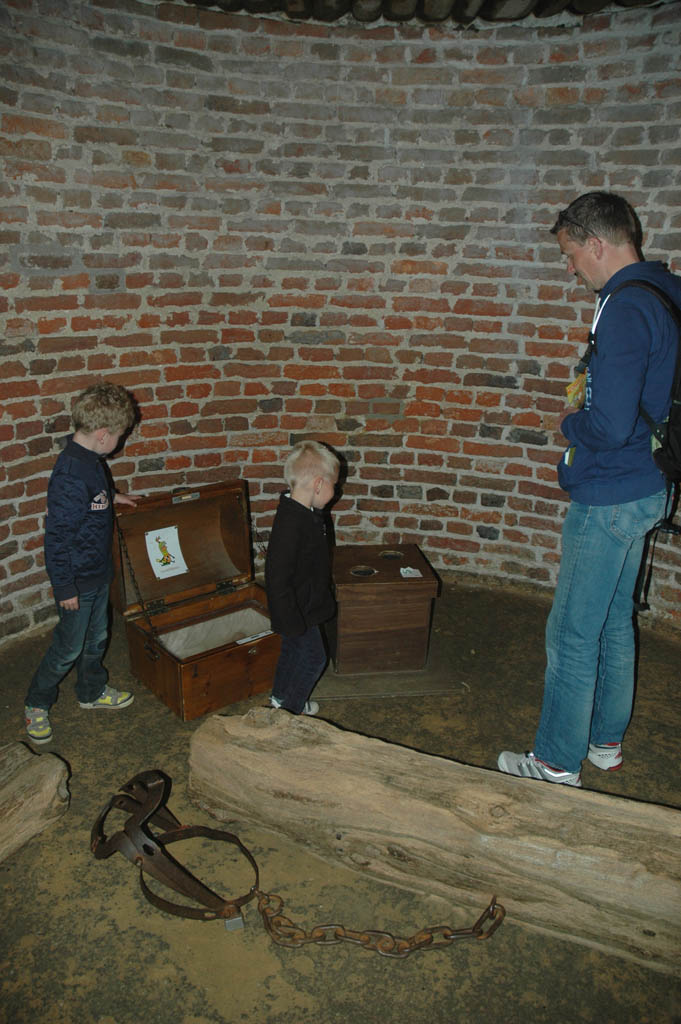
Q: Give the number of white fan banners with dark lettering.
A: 0